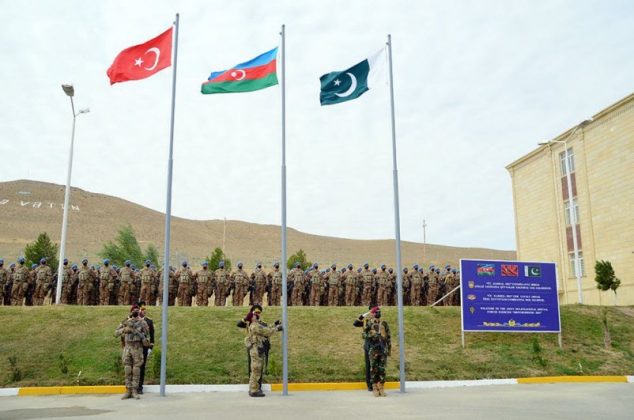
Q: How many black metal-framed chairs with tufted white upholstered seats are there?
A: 0